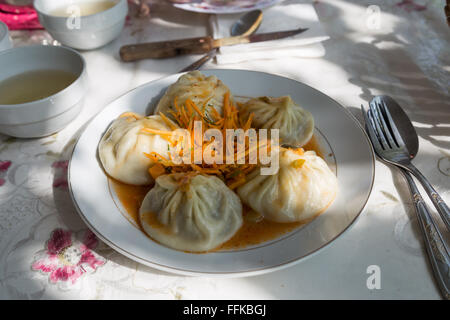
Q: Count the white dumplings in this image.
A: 5